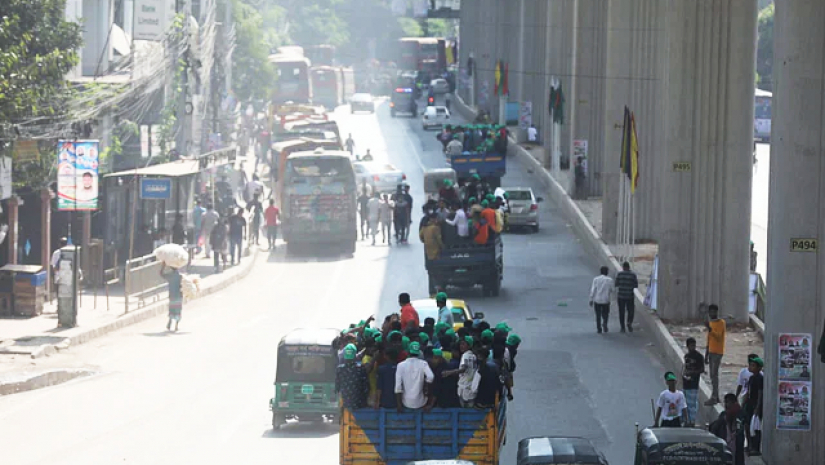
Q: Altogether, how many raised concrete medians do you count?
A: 1